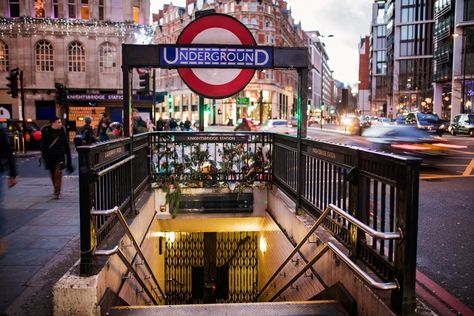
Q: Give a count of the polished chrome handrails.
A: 4